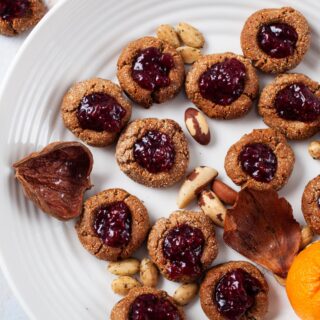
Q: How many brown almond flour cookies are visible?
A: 13